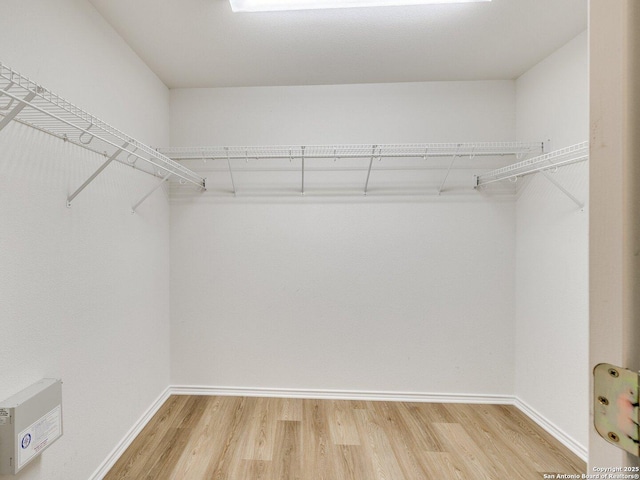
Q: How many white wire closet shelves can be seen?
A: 3